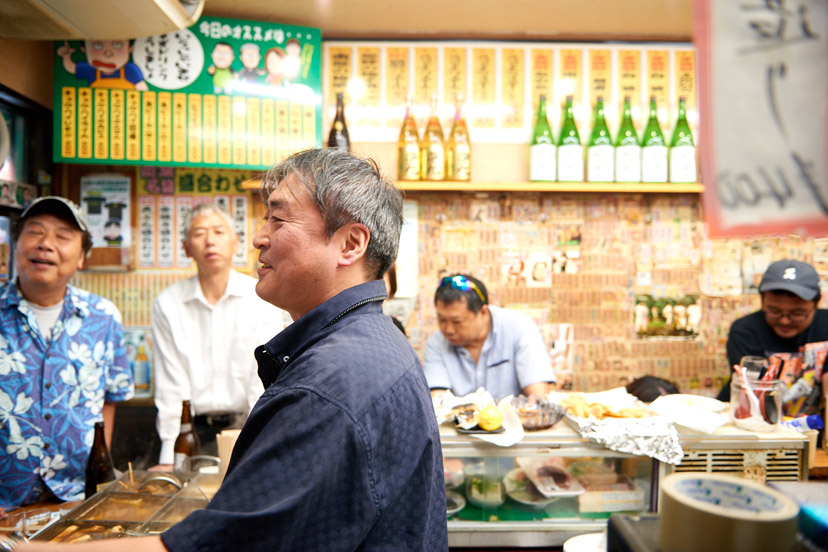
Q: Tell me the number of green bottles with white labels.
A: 6